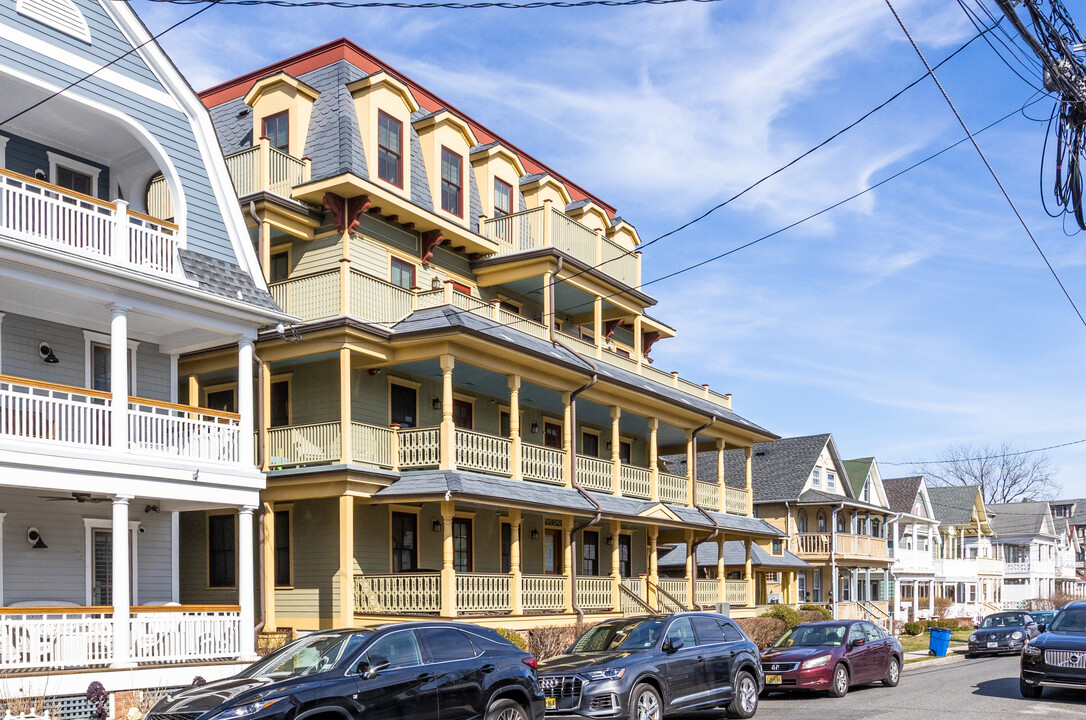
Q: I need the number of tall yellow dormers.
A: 7